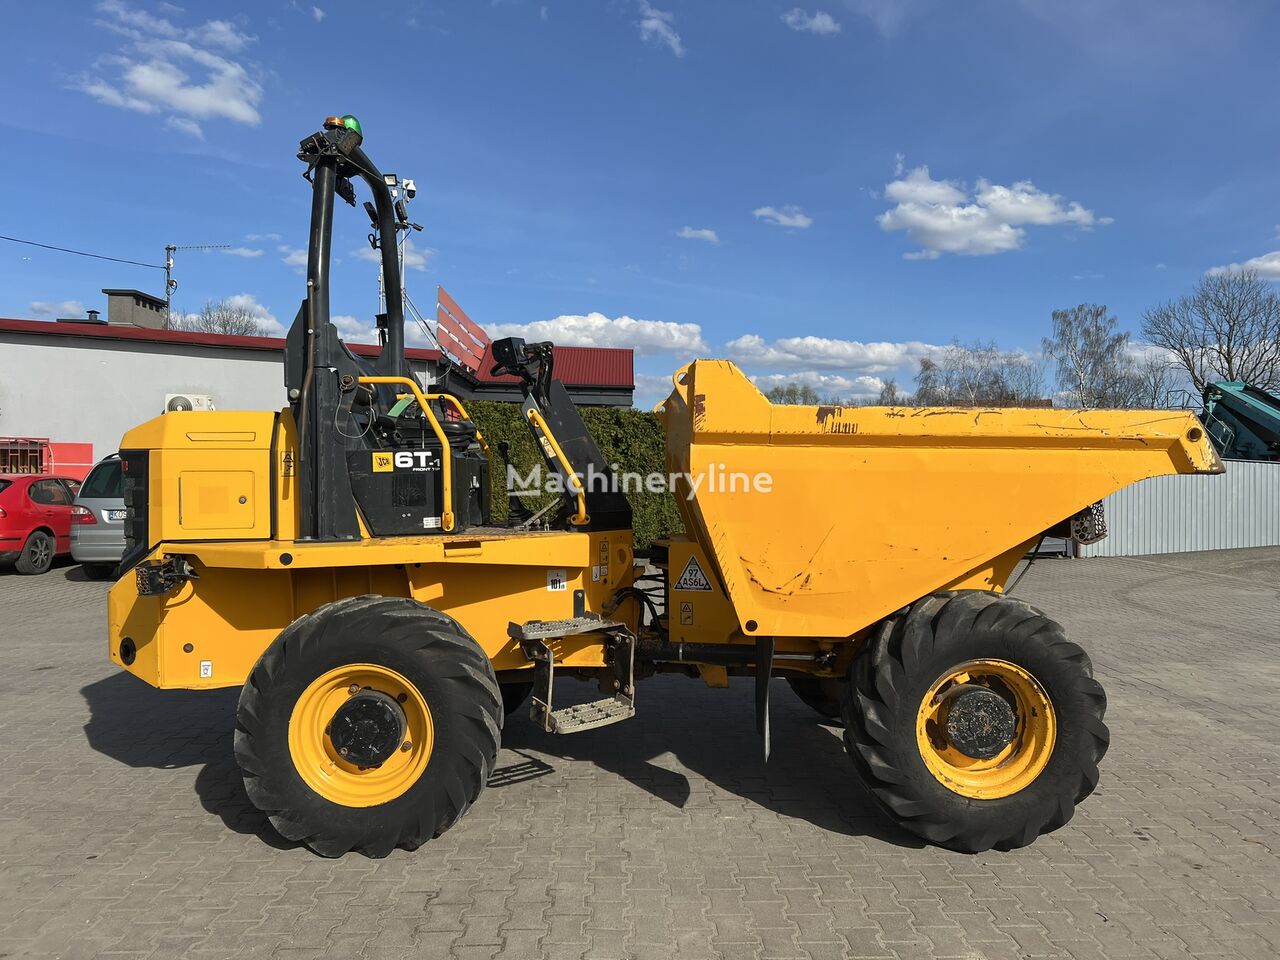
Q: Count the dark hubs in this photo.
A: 2